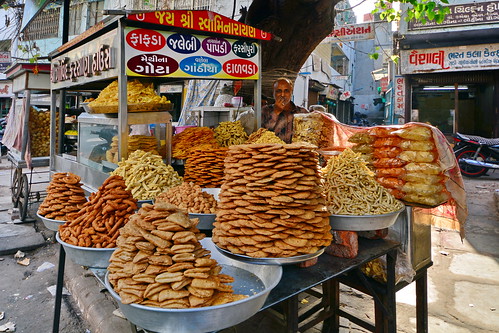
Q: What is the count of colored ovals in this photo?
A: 7